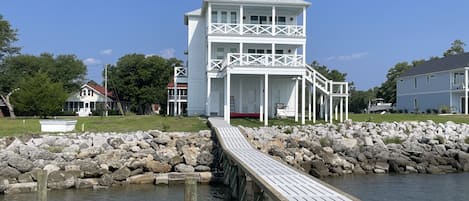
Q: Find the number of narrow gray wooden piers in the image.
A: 1